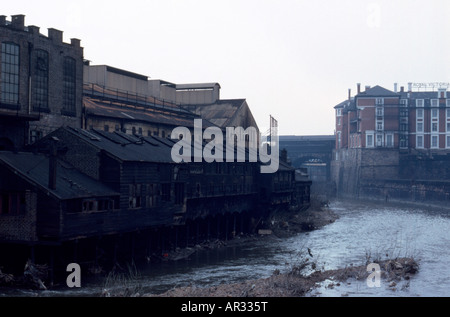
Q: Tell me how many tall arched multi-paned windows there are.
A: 3